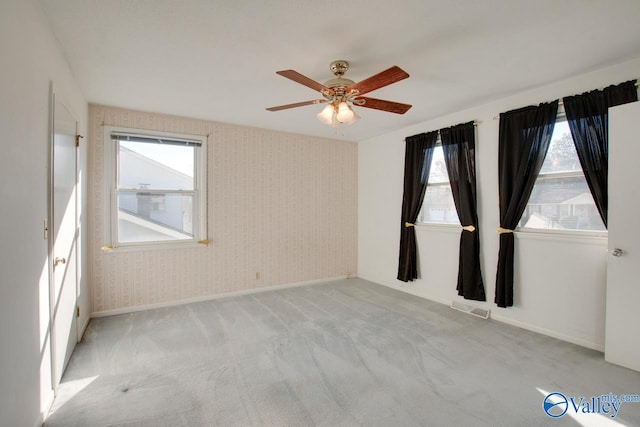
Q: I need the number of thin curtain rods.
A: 2